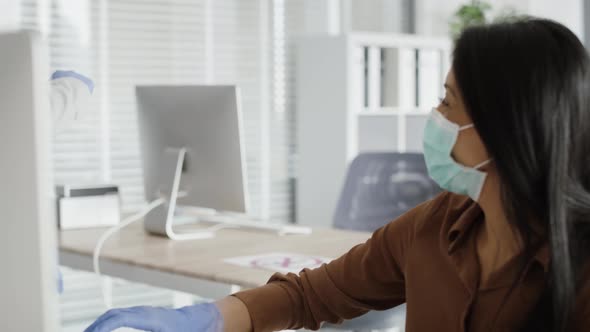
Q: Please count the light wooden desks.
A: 1